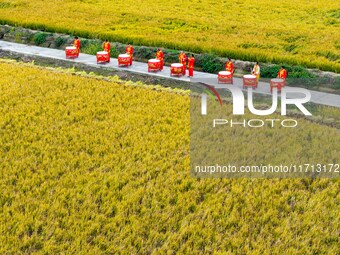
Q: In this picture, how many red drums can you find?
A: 8